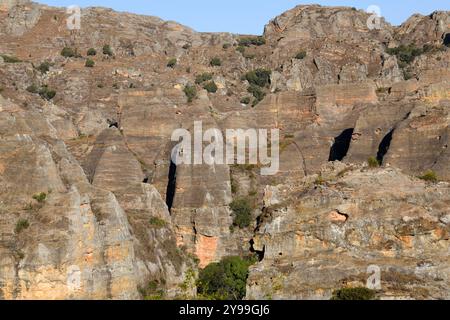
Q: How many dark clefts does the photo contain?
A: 3